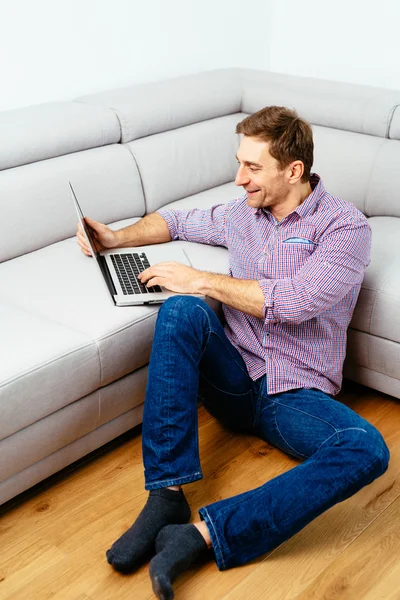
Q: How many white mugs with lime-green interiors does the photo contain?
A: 0